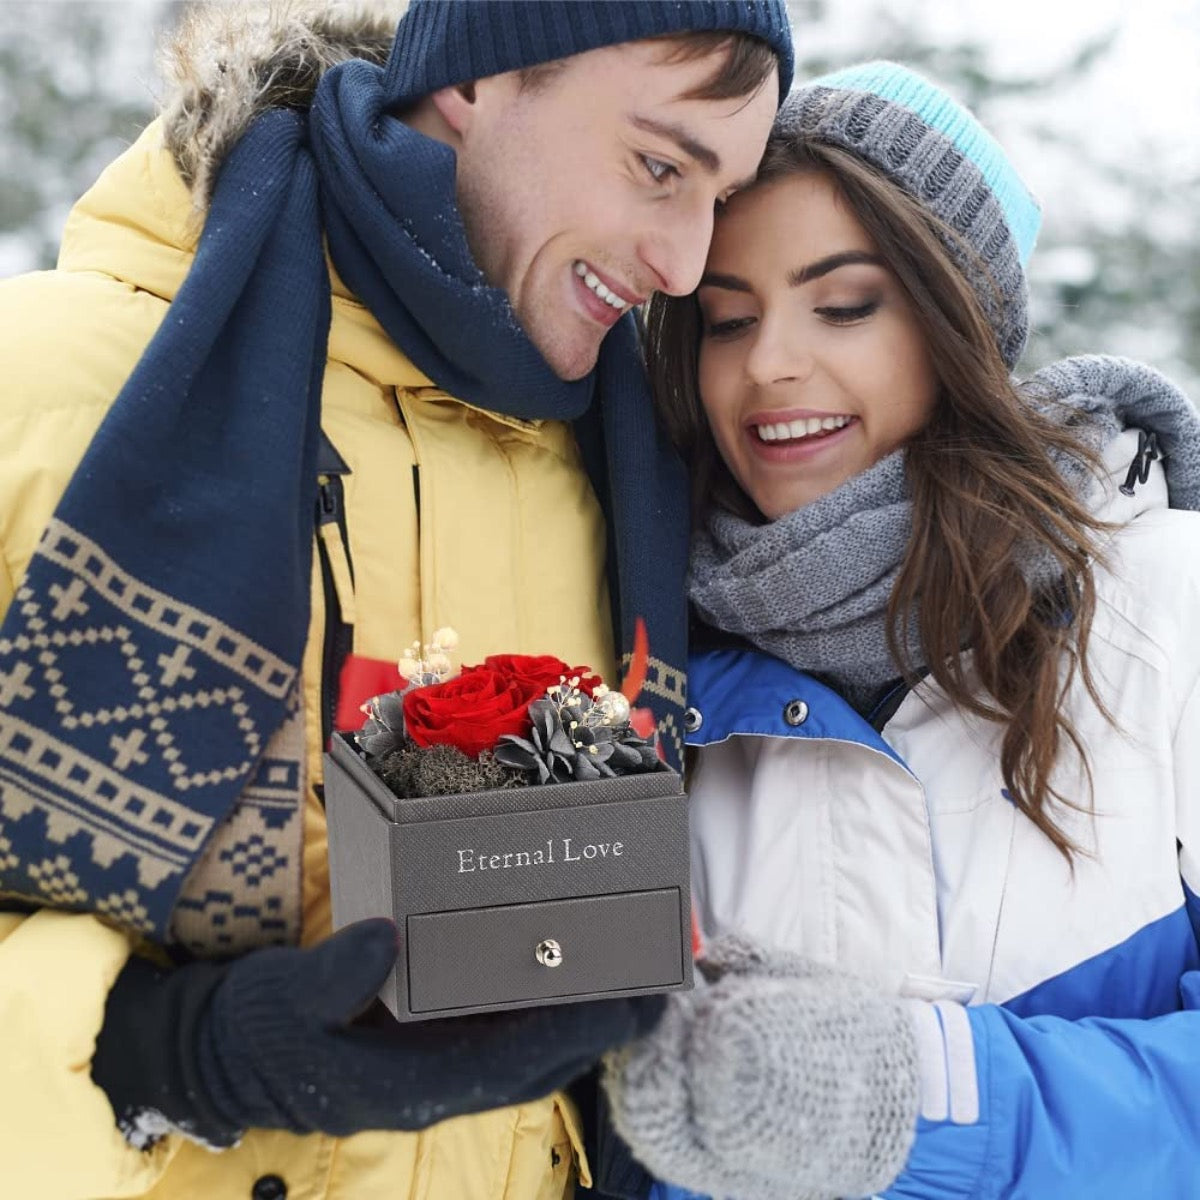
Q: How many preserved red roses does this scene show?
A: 2